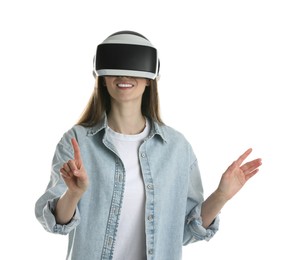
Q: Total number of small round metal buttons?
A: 4